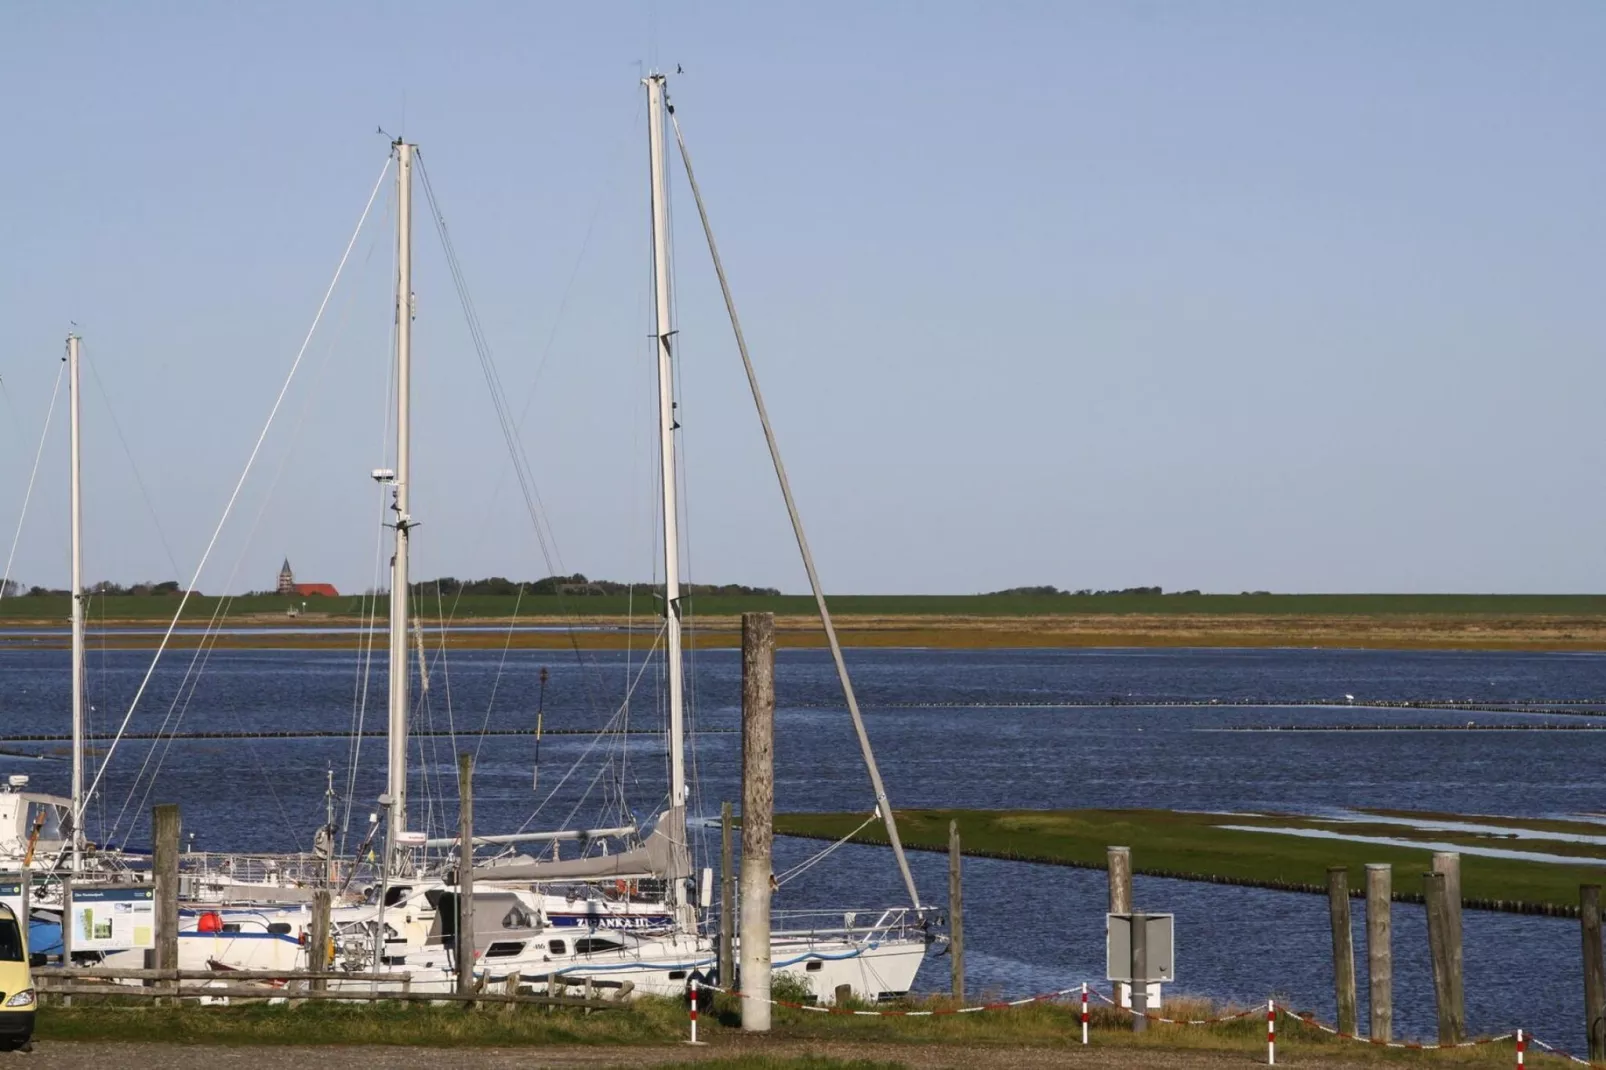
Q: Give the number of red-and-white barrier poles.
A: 4